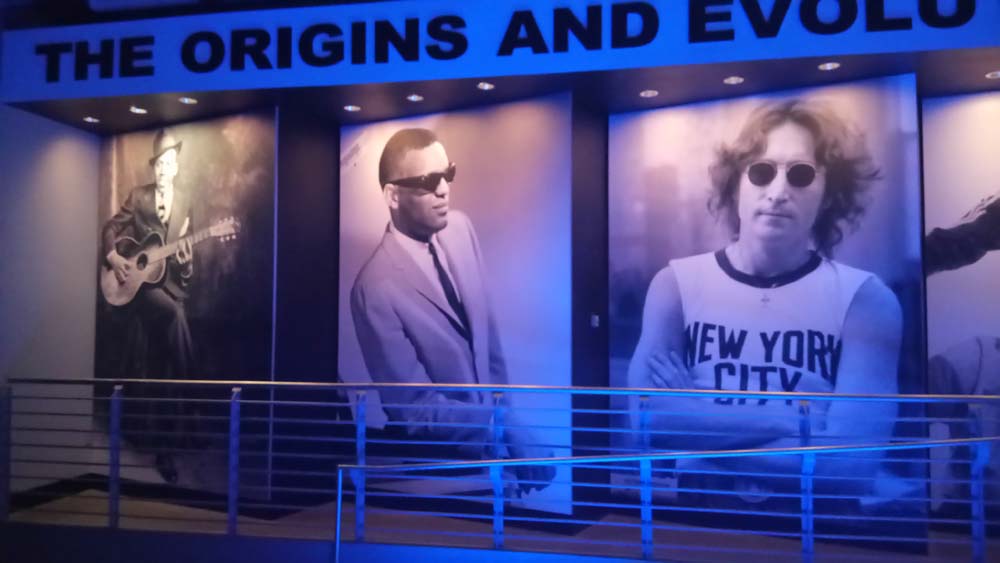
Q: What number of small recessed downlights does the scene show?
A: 10